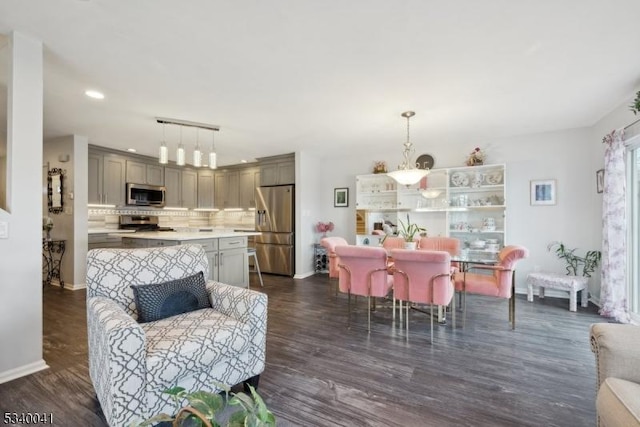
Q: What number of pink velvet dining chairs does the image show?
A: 6